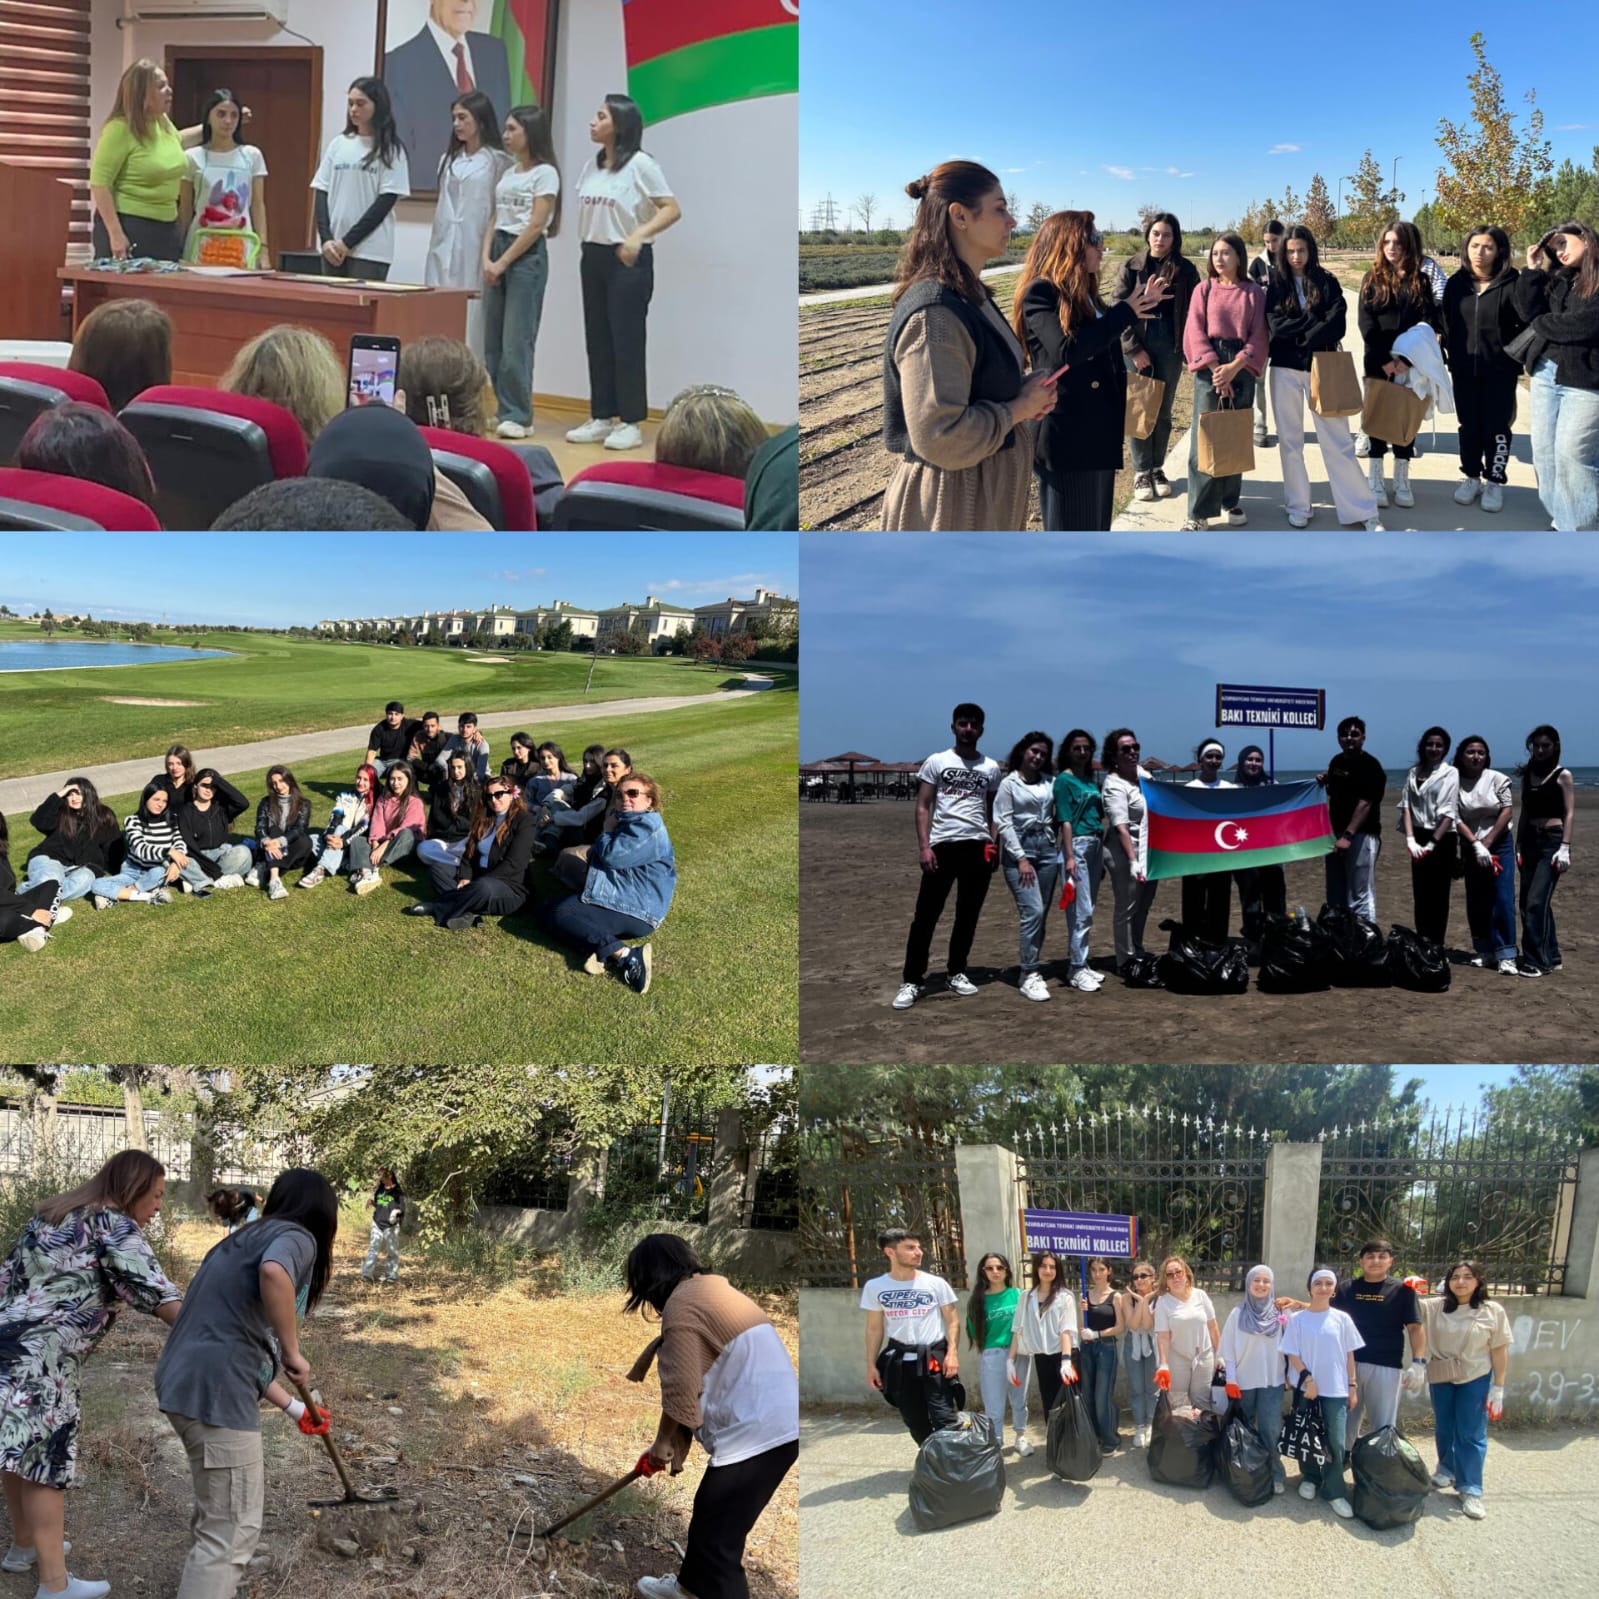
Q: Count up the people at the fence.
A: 10